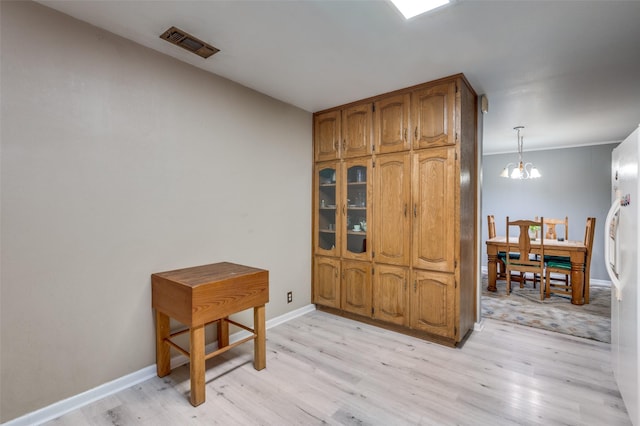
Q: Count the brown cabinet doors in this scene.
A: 12